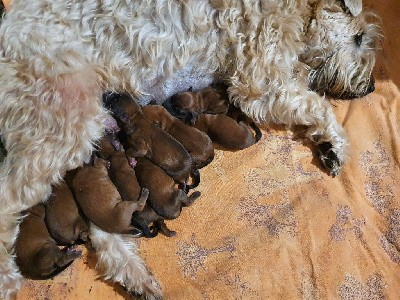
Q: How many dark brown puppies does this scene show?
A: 9